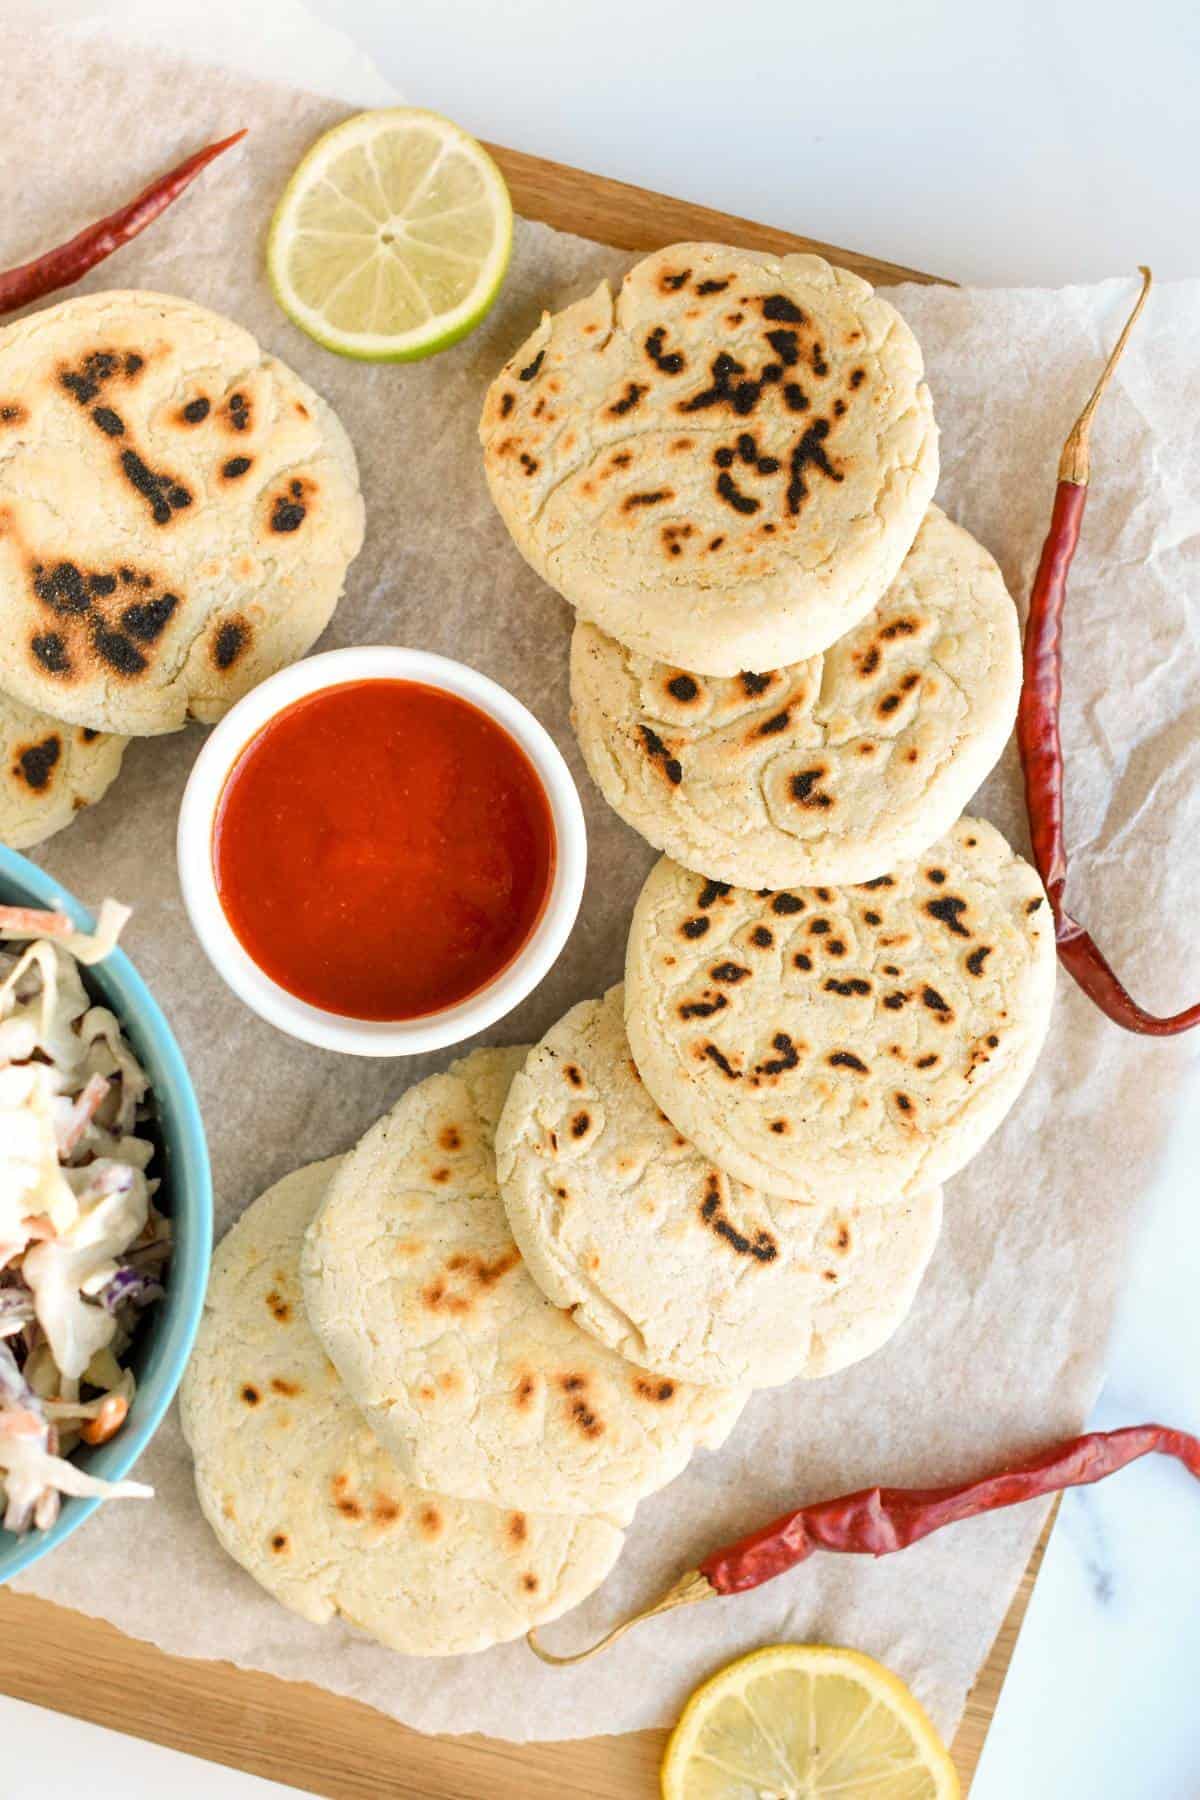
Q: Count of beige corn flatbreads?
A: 8